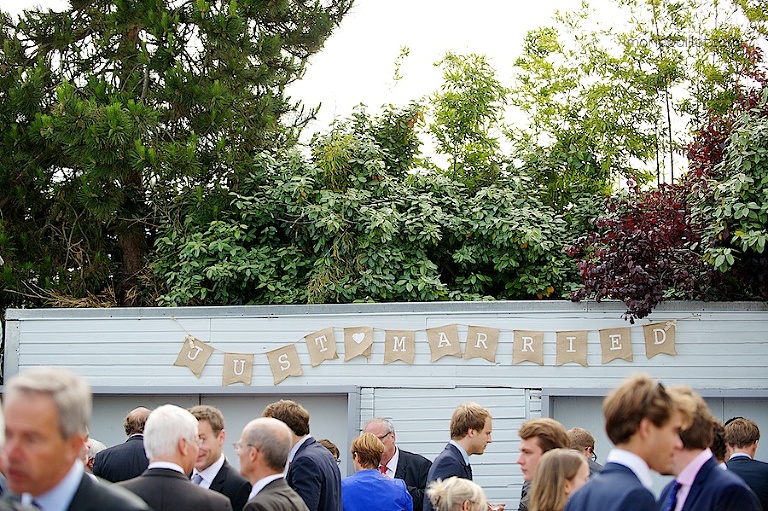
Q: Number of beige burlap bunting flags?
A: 12